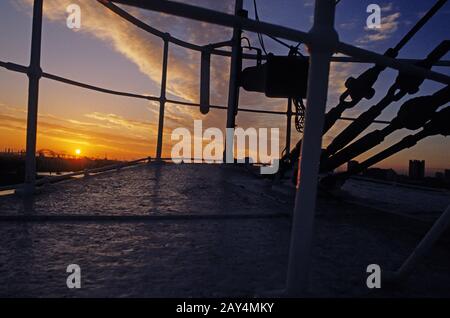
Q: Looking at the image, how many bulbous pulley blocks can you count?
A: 4